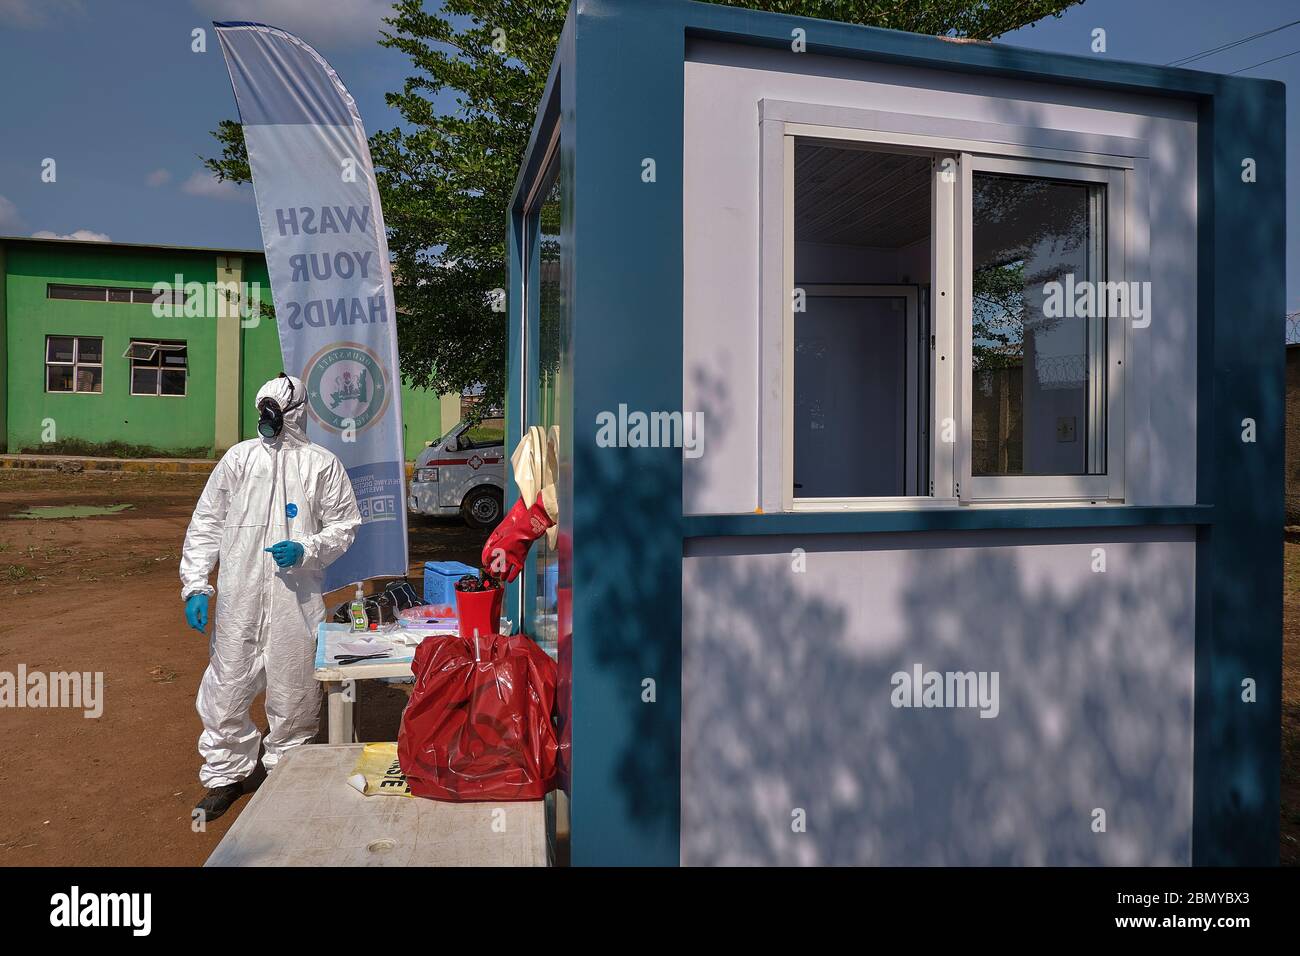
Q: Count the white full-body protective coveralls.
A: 1